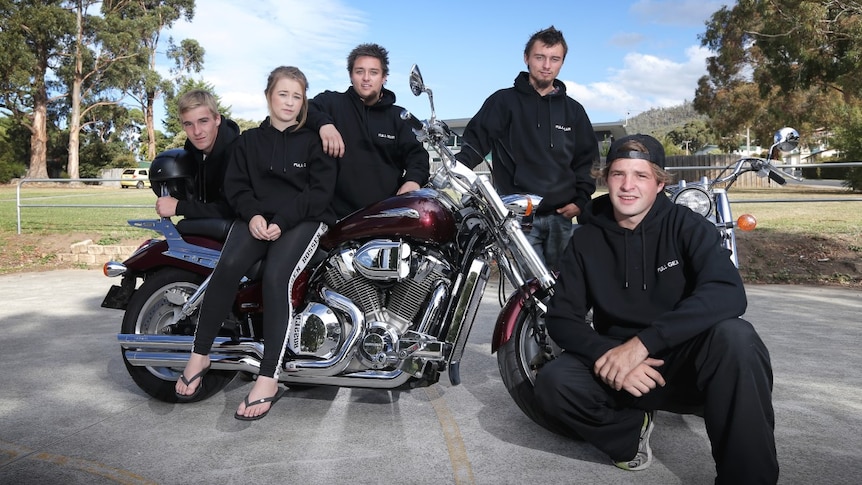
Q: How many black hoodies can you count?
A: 5